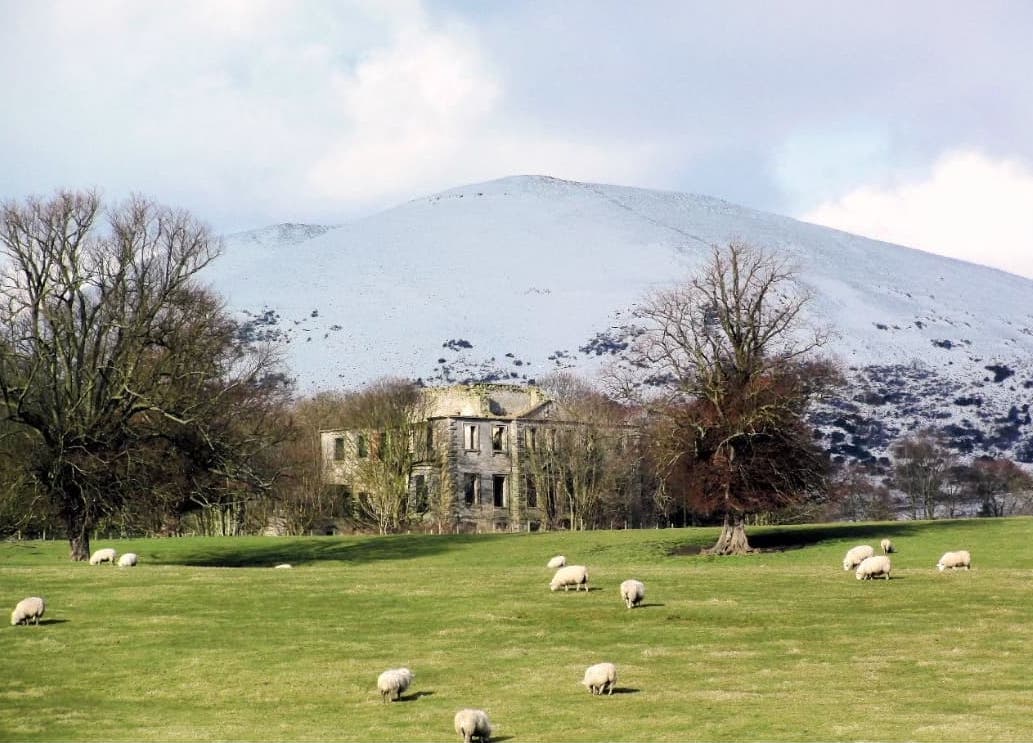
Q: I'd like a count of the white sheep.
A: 14